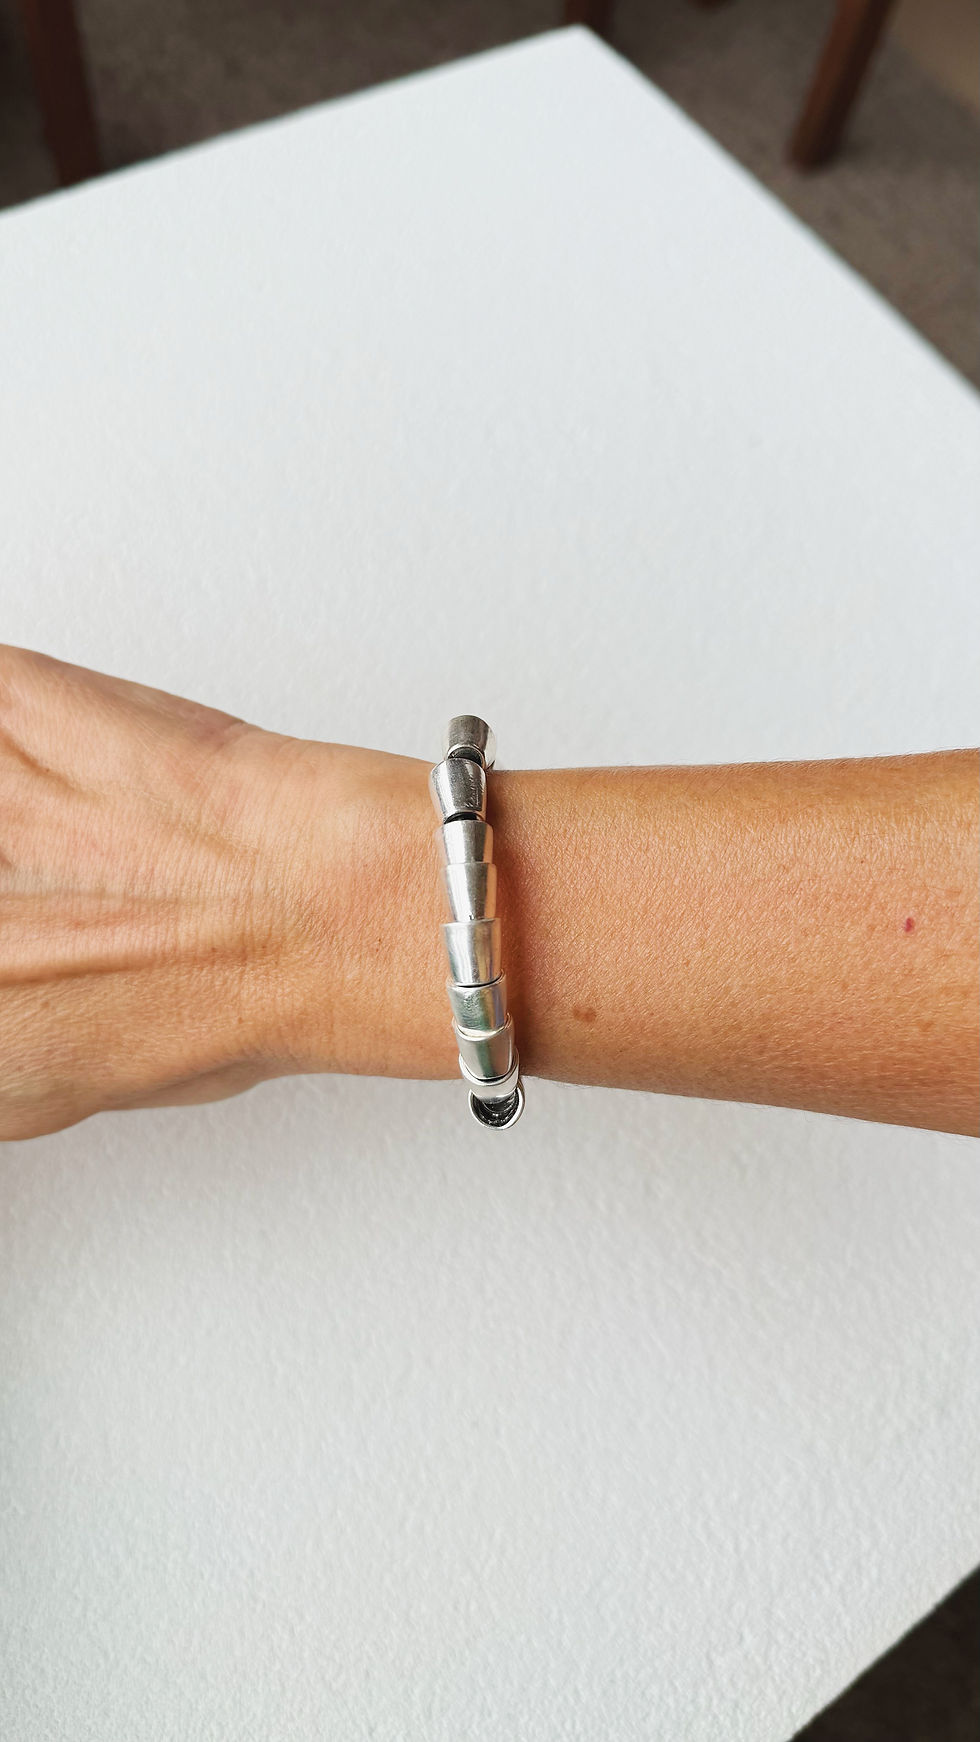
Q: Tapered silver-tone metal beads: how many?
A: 9